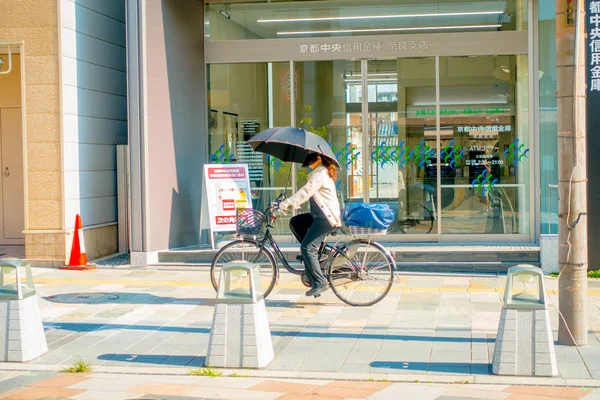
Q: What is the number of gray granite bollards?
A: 3